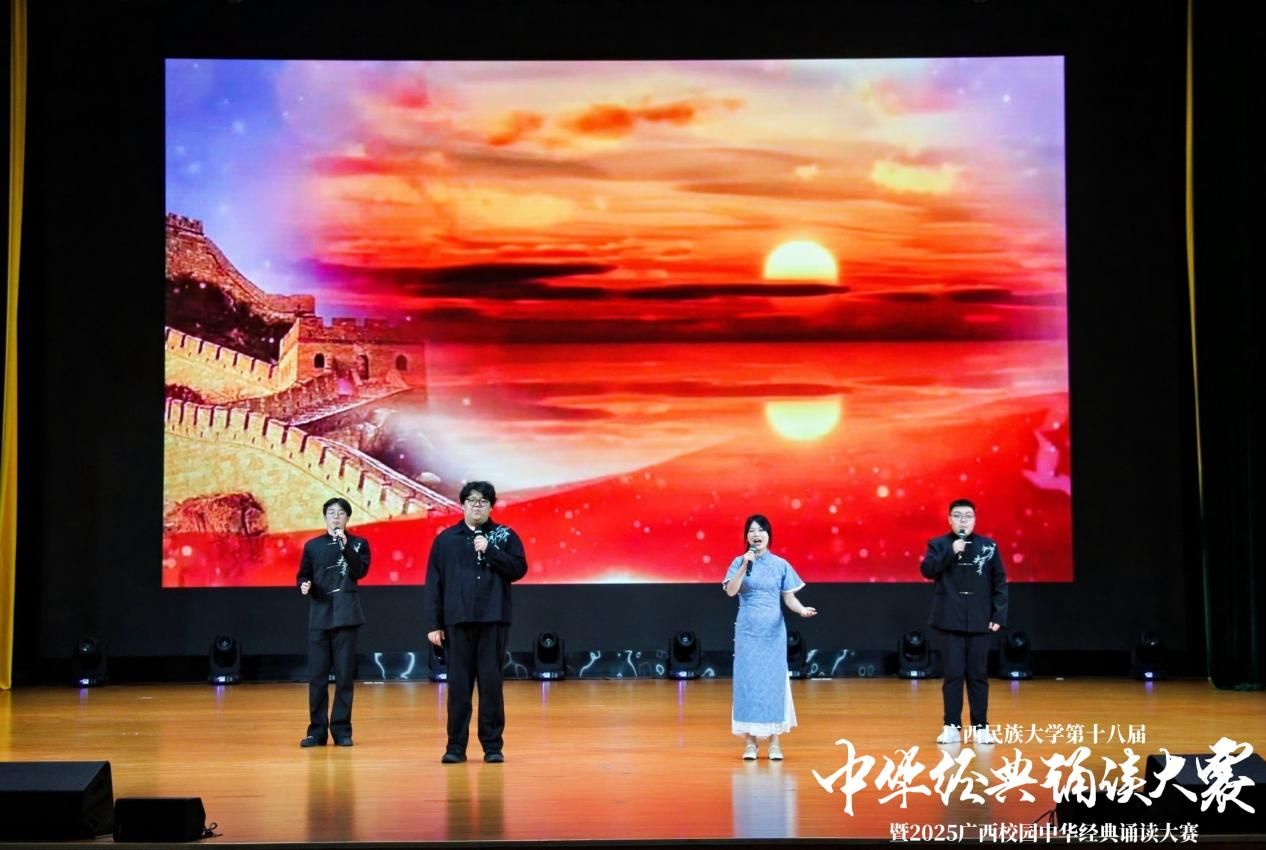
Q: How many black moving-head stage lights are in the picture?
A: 9